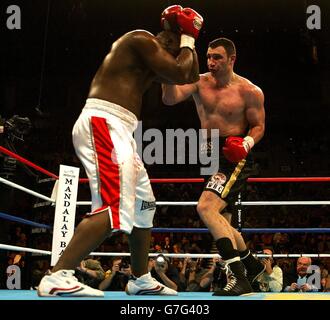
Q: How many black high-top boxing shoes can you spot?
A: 2